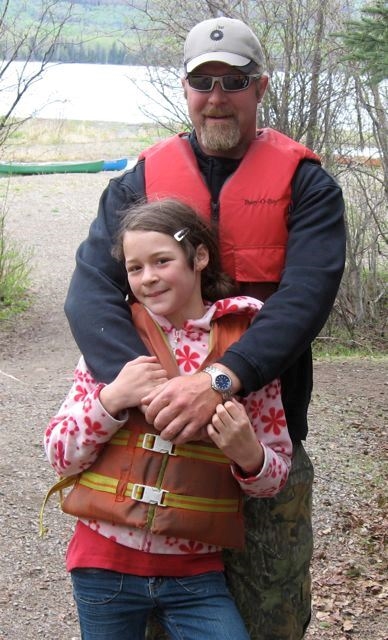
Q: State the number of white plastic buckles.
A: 2